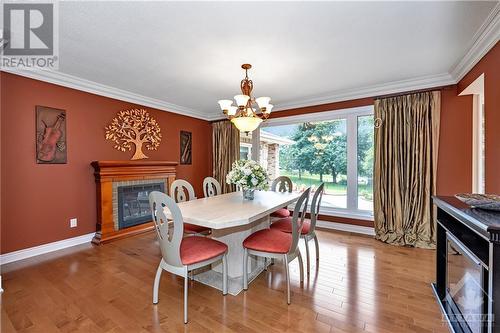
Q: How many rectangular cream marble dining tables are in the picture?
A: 1